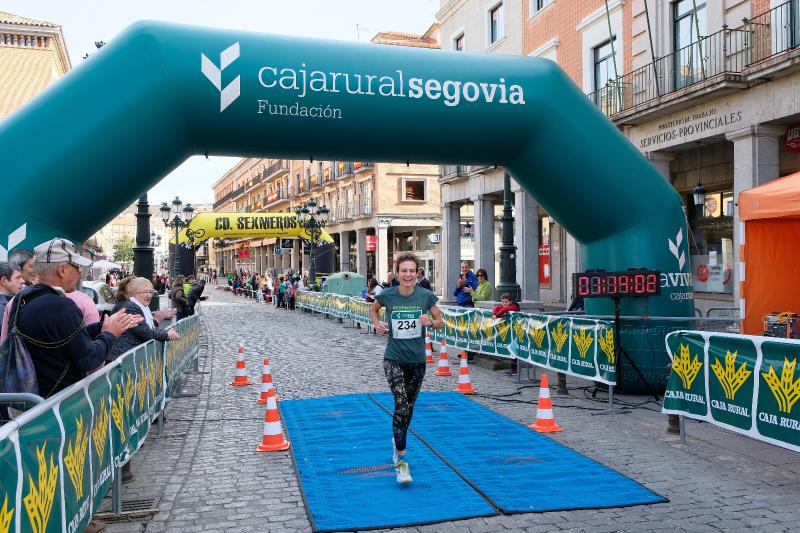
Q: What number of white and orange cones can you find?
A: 7